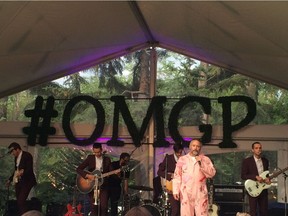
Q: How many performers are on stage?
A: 6